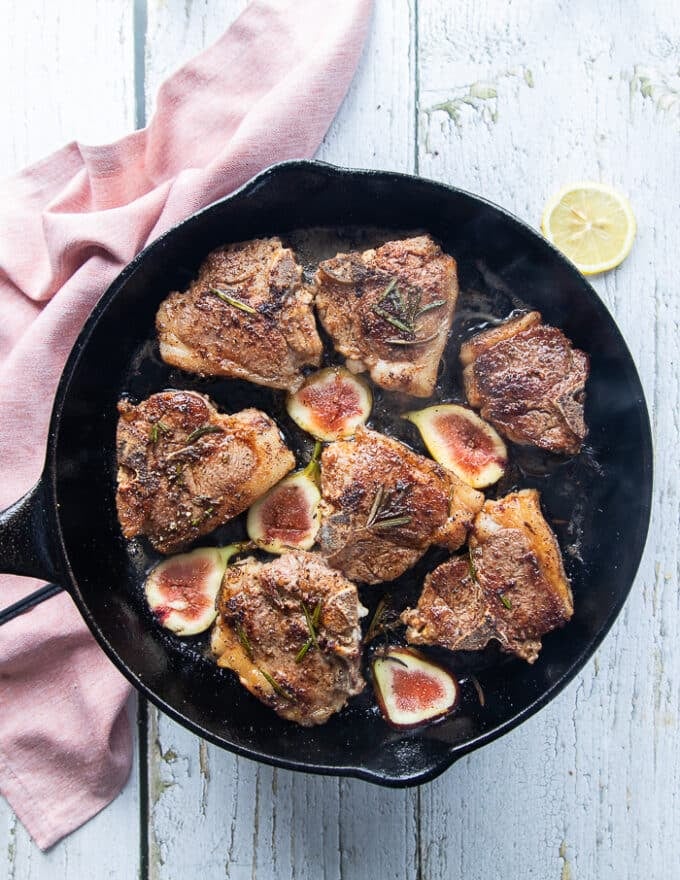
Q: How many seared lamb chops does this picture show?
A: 7